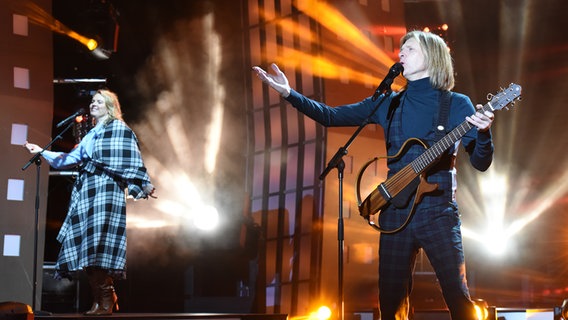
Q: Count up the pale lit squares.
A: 5